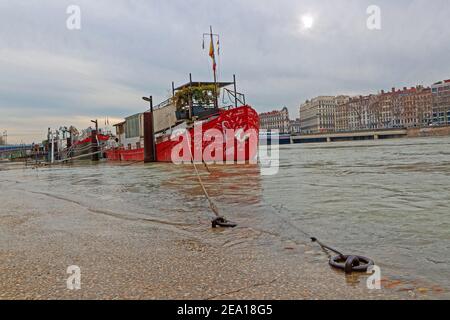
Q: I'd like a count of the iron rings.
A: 2